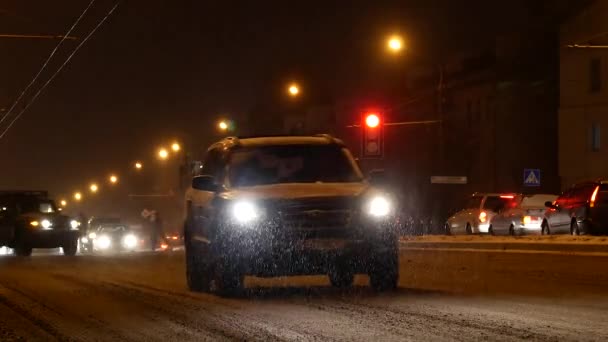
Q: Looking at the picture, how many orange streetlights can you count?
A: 10